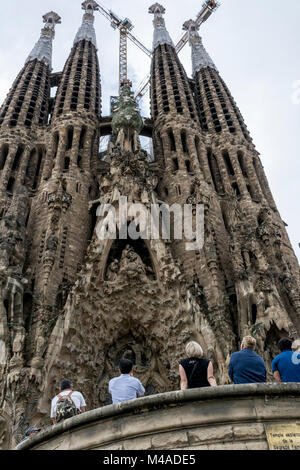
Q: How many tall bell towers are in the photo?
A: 4